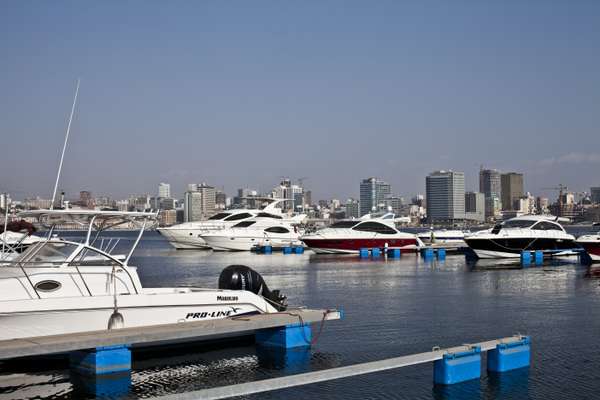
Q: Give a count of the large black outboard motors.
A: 1